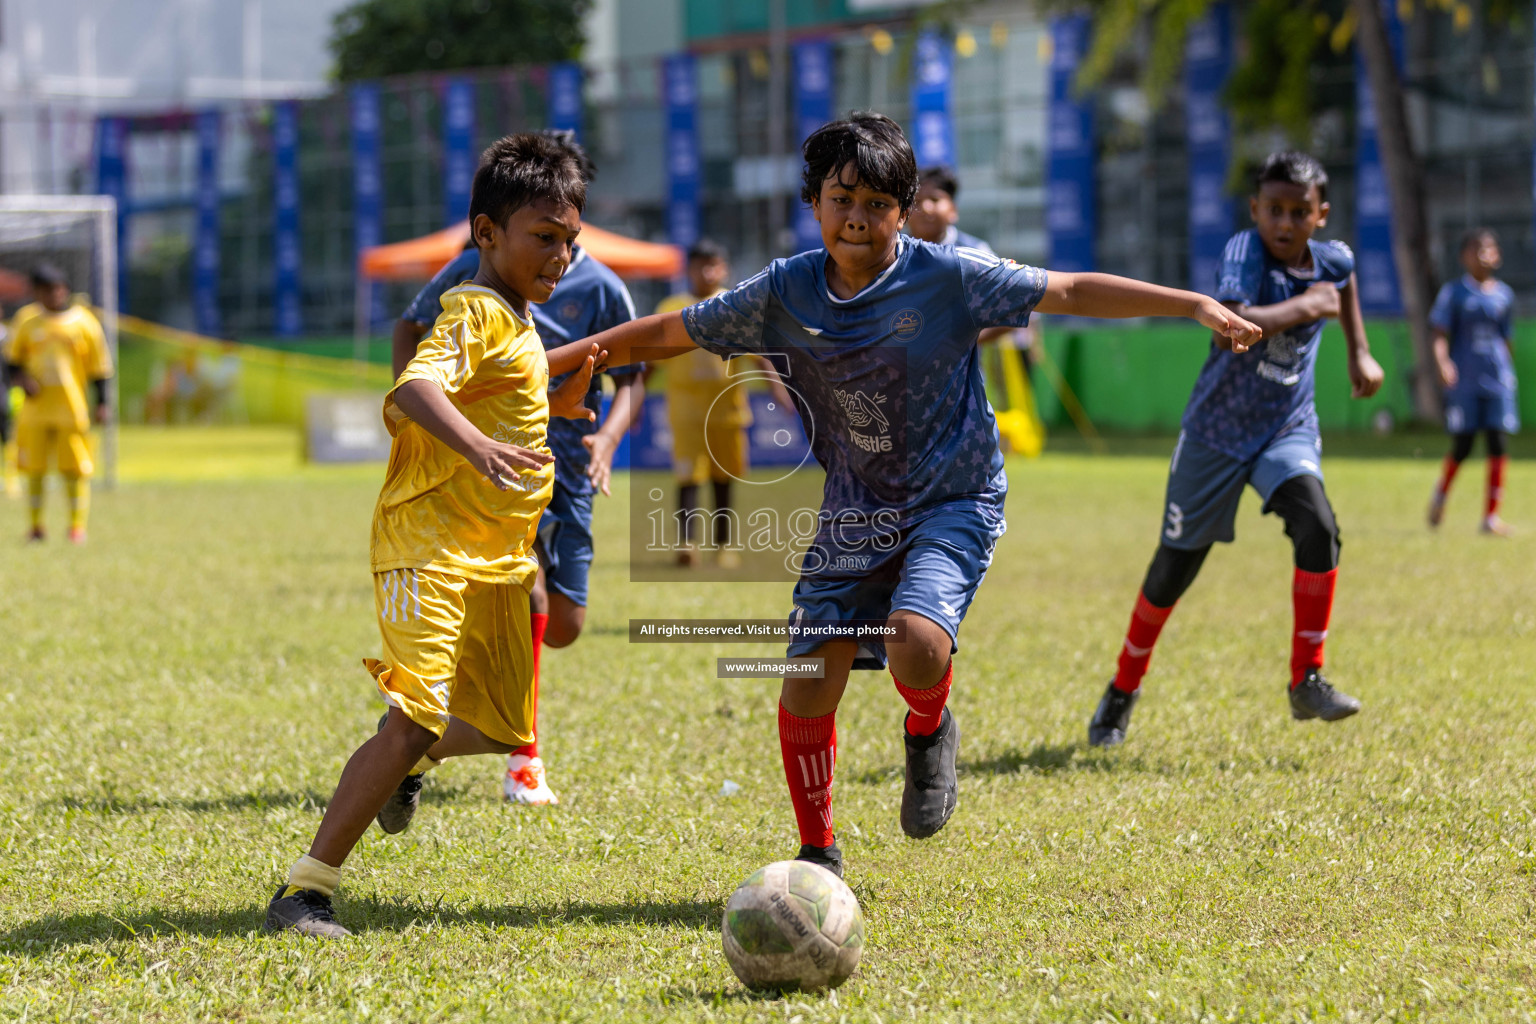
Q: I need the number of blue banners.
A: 12